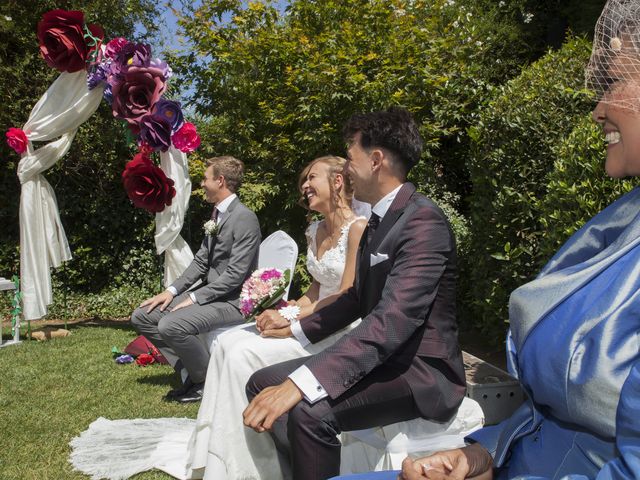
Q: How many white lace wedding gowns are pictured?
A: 1